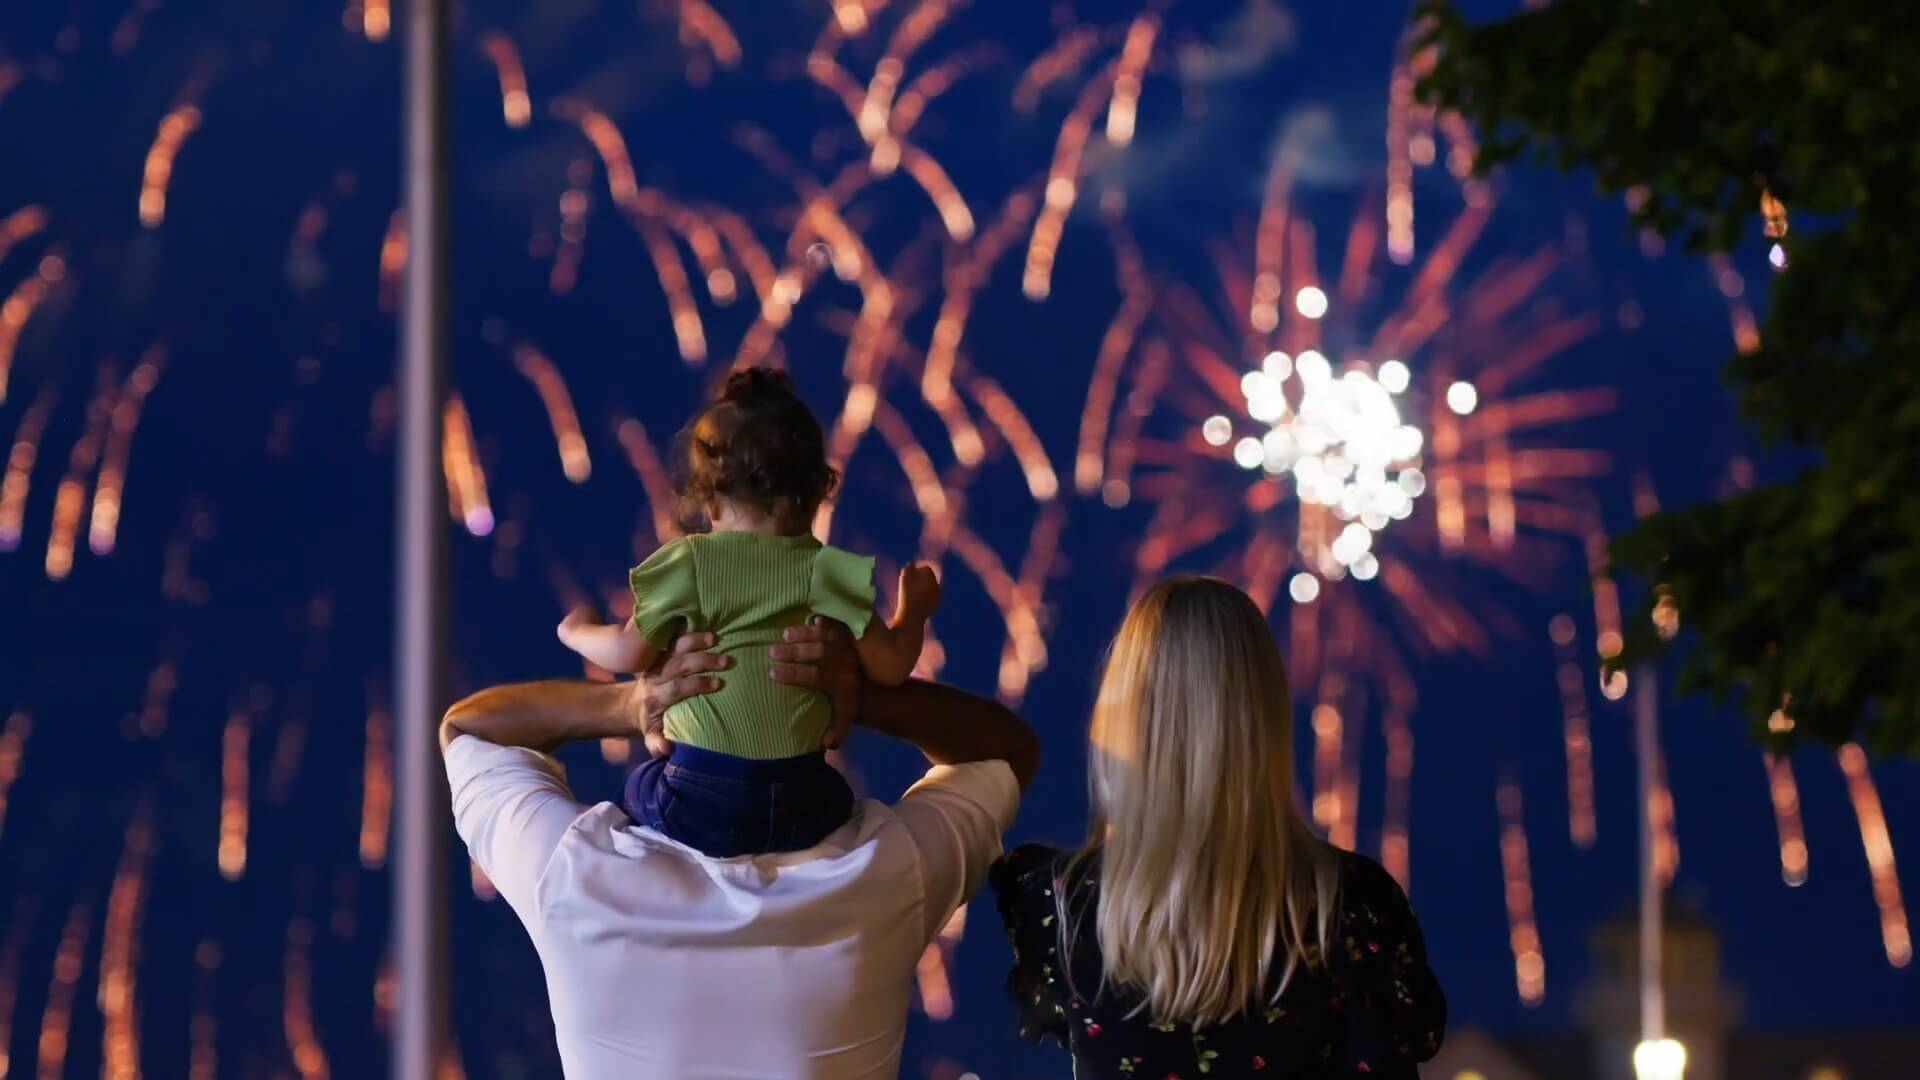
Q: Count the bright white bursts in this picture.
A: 1